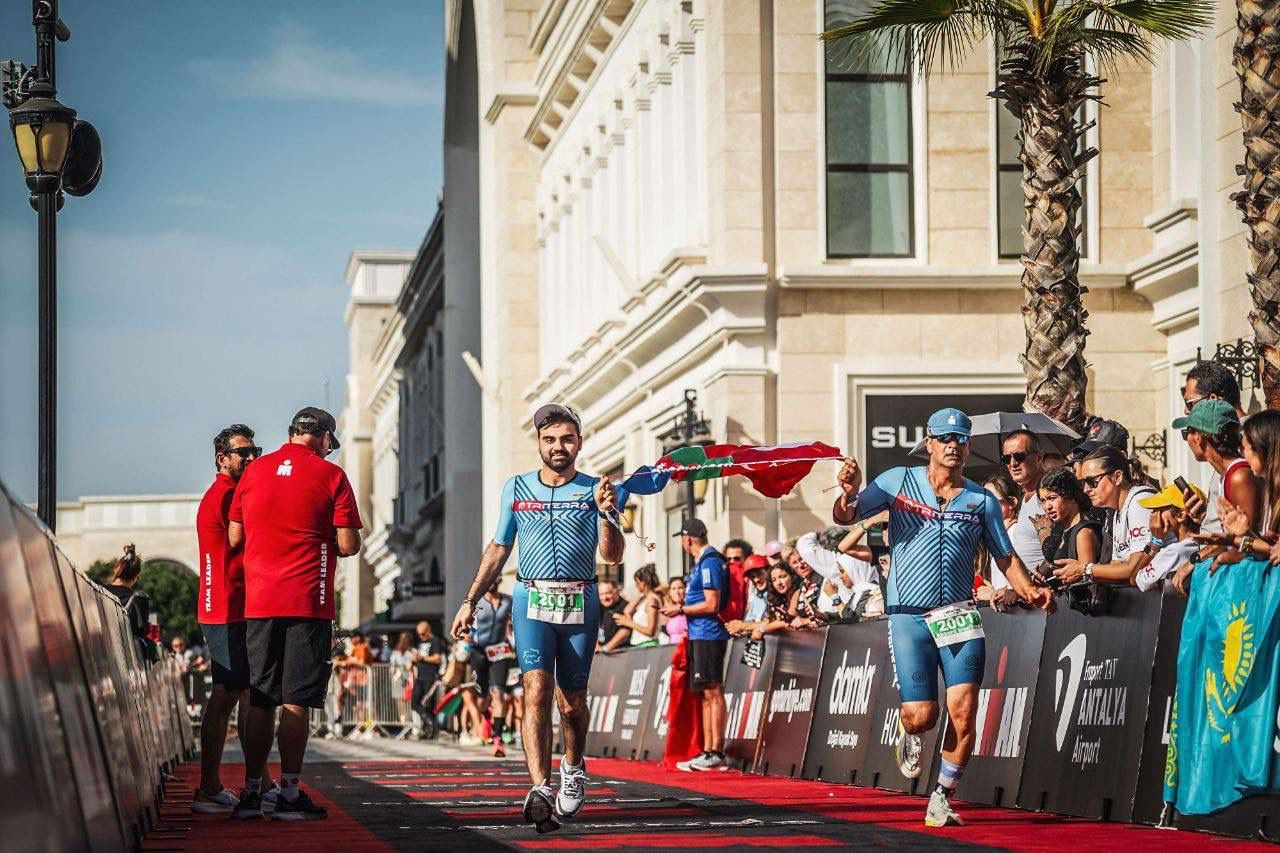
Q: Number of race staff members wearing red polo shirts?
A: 2